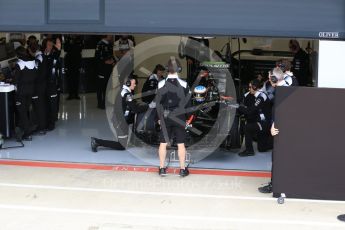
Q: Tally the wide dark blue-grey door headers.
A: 1